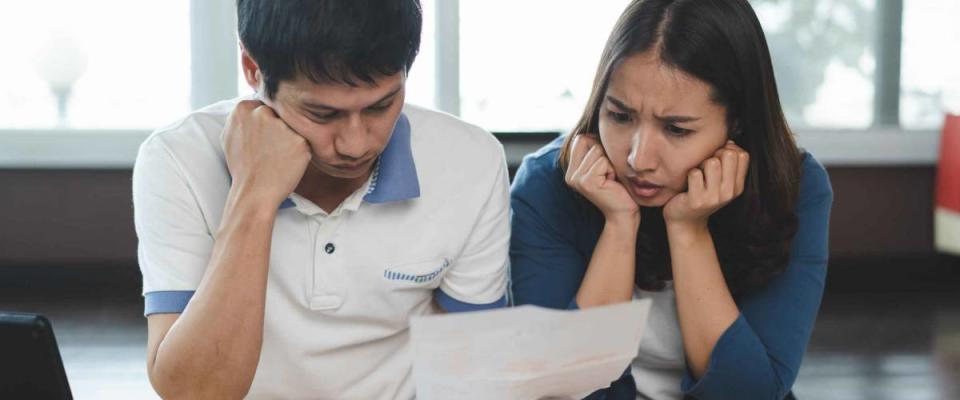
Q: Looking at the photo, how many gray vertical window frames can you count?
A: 3